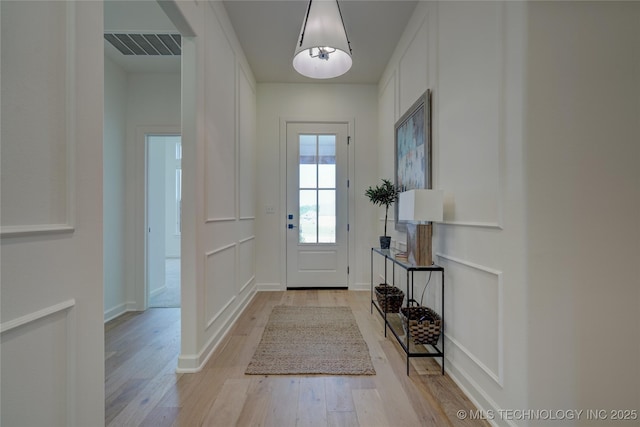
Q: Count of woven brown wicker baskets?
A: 2